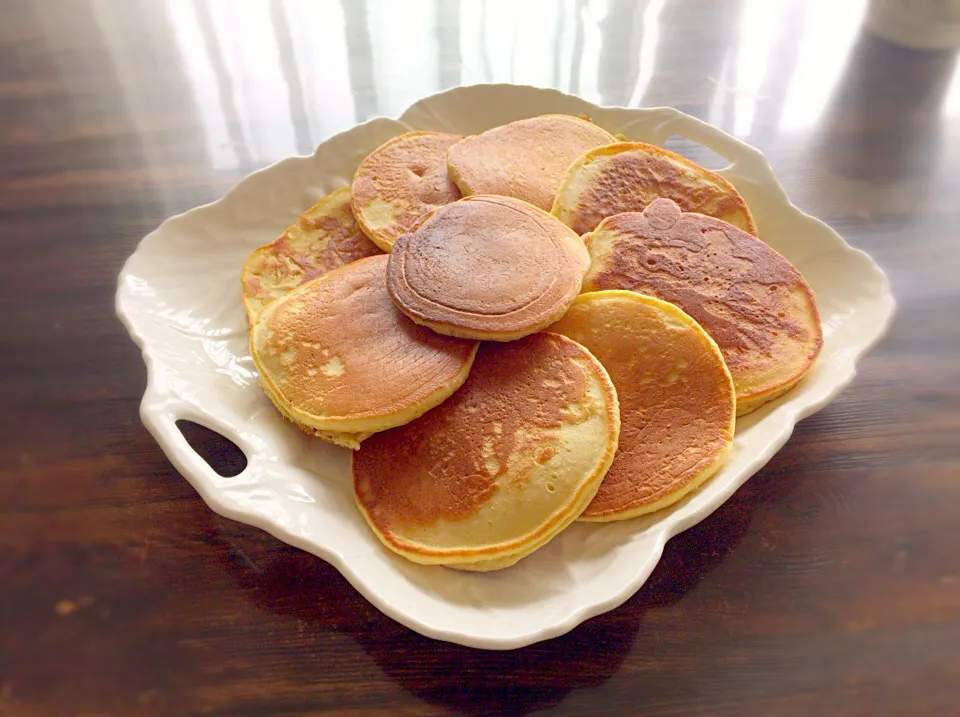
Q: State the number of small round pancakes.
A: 9